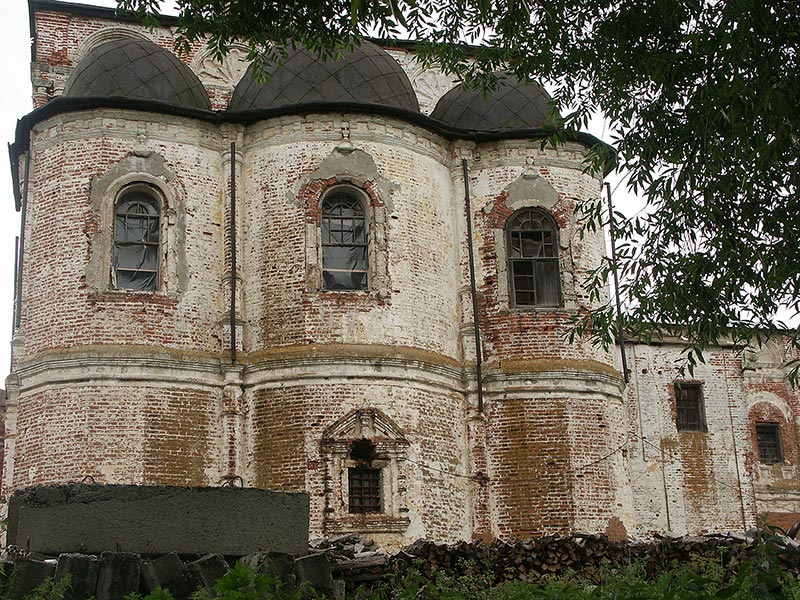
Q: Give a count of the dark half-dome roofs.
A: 3